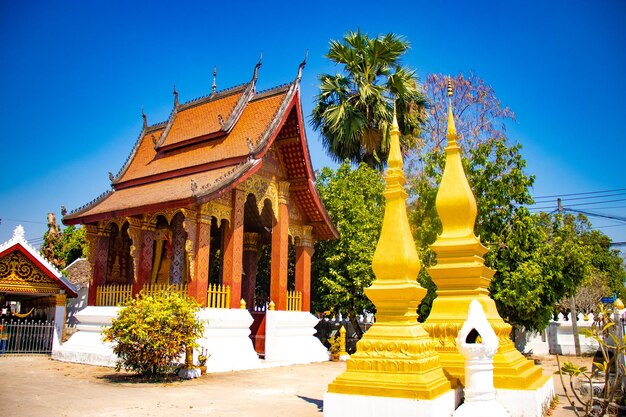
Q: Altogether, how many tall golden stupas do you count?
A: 2